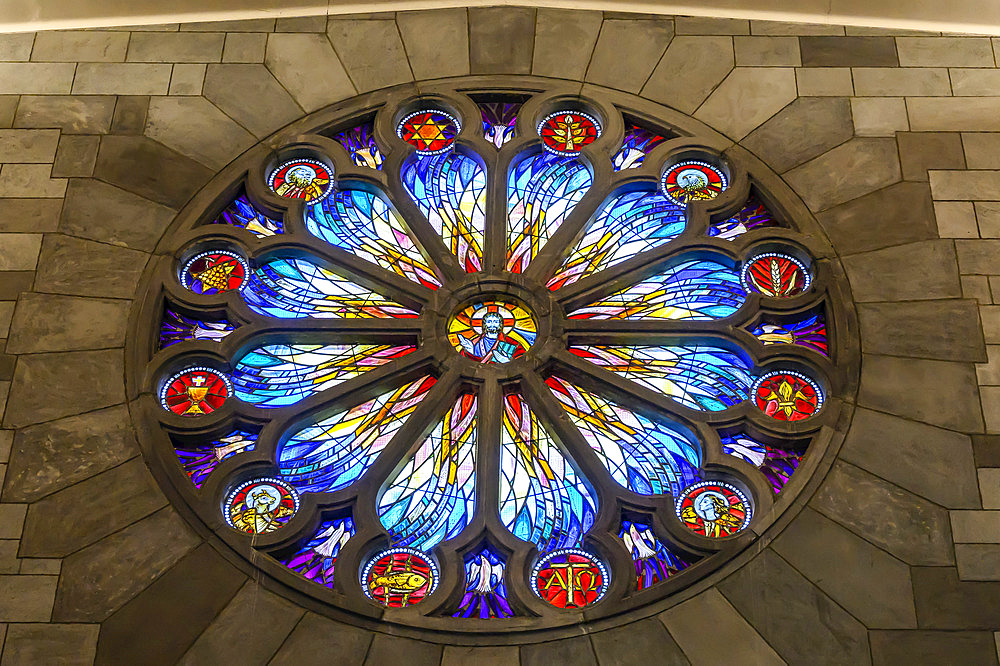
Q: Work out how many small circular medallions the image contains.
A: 12